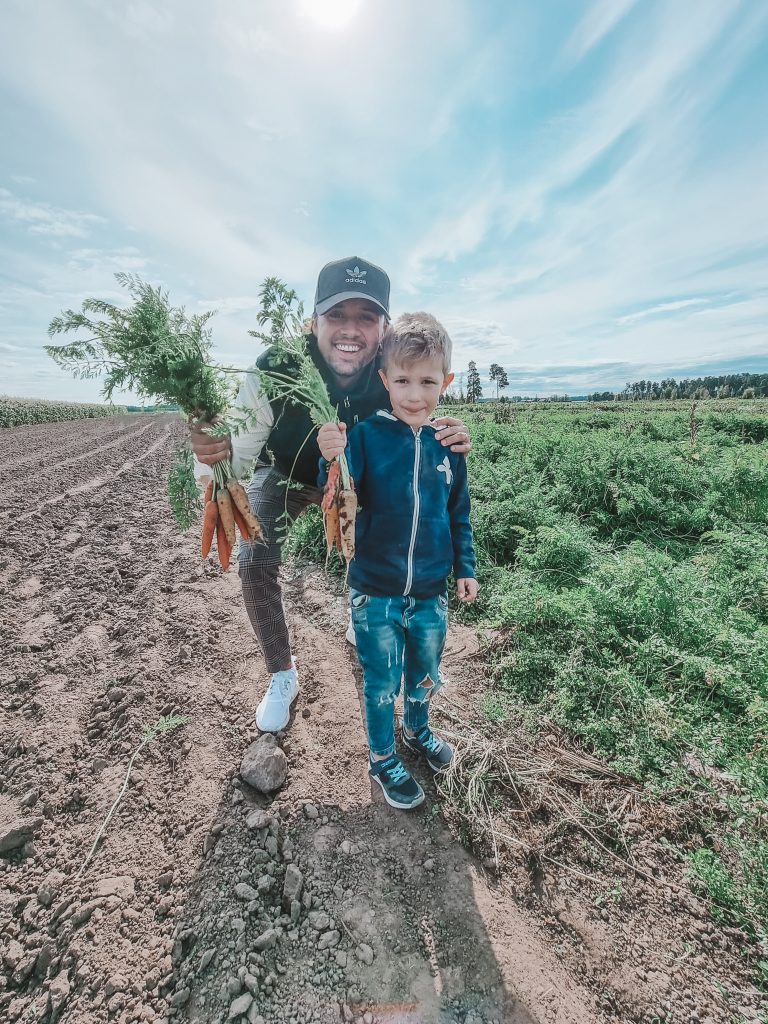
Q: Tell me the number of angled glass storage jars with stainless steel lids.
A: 0